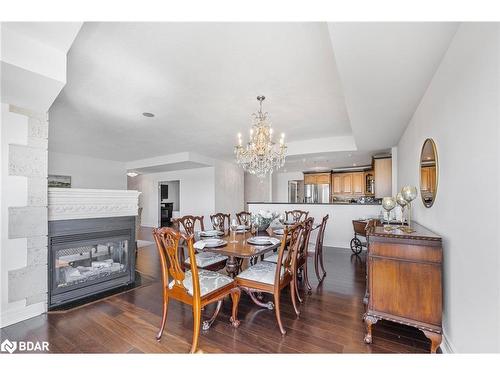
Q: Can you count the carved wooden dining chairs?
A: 8